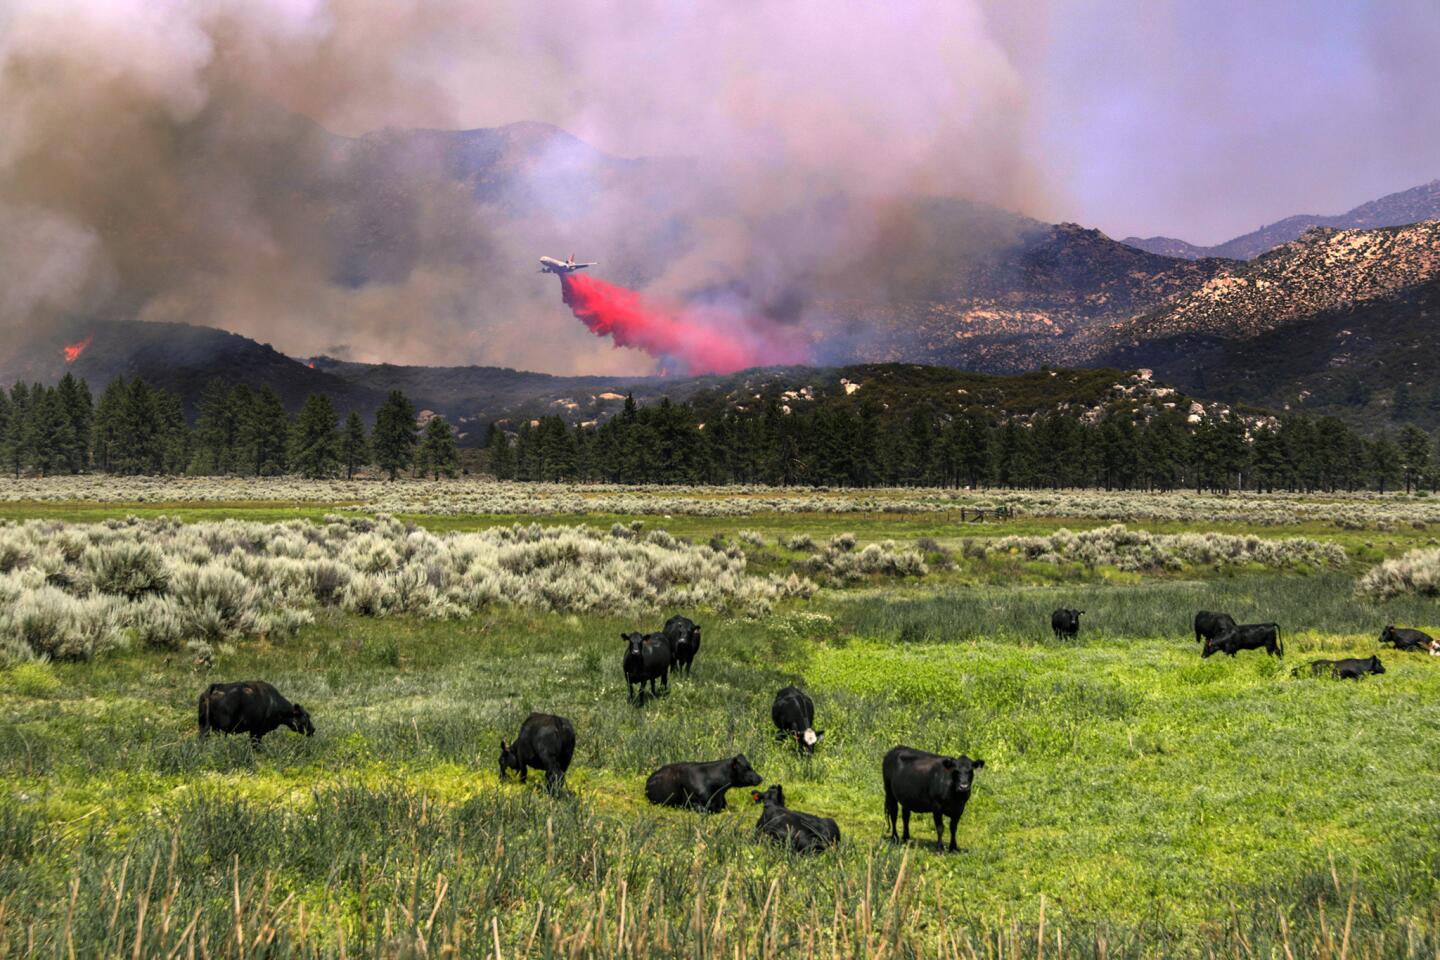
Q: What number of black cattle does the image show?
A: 13